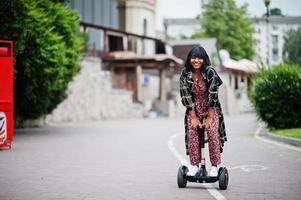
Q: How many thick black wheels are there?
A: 2